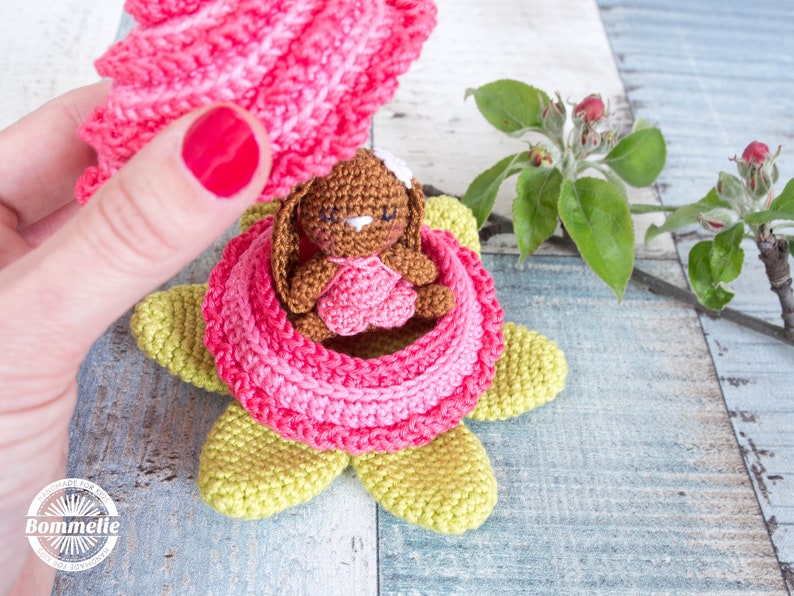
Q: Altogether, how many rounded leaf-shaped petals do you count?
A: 6